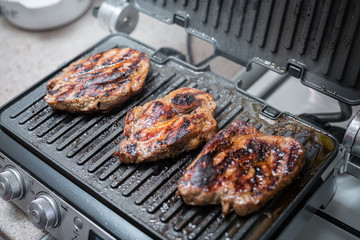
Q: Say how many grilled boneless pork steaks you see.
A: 3